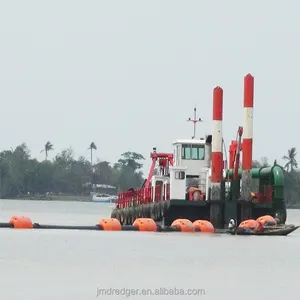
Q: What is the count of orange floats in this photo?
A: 7